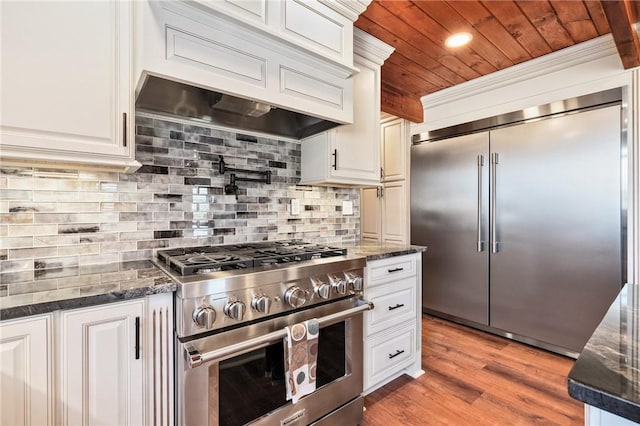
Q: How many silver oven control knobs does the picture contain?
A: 7